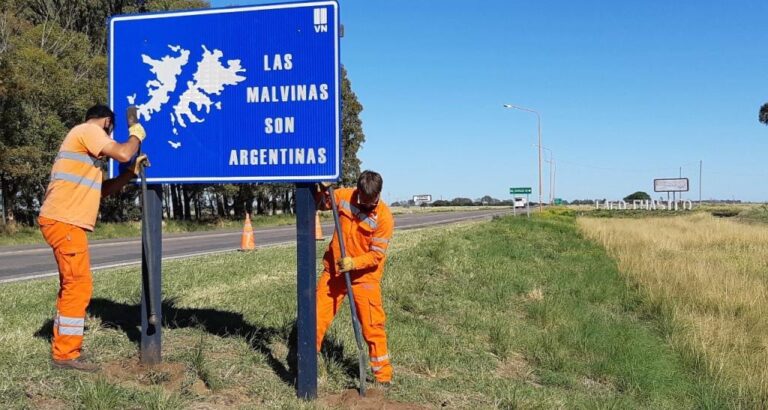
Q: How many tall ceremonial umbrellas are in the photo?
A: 0